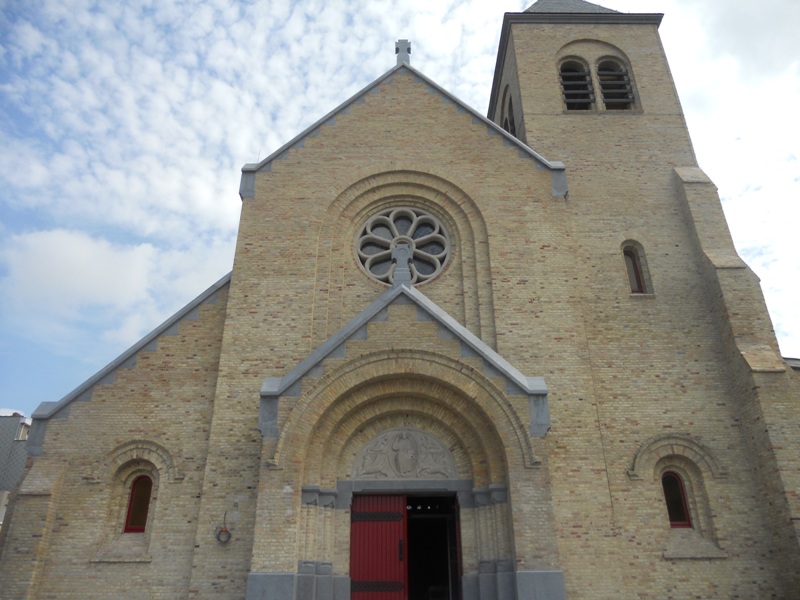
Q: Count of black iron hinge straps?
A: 2